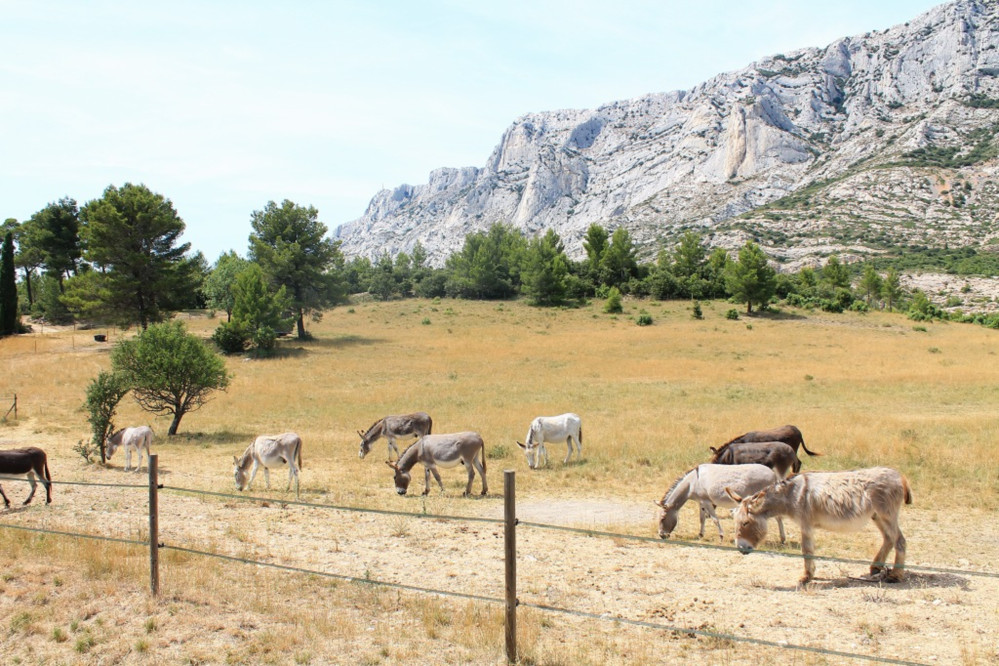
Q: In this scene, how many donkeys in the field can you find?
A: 10